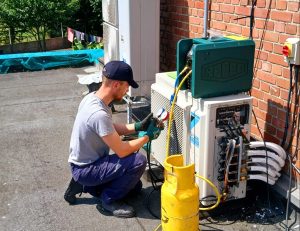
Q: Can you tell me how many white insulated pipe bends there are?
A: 5